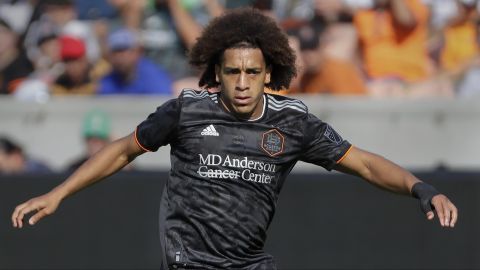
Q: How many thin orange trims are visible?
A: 2